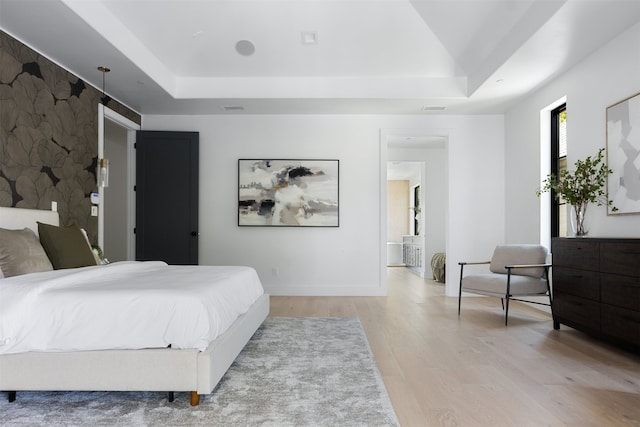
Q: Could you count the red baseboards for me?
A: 0